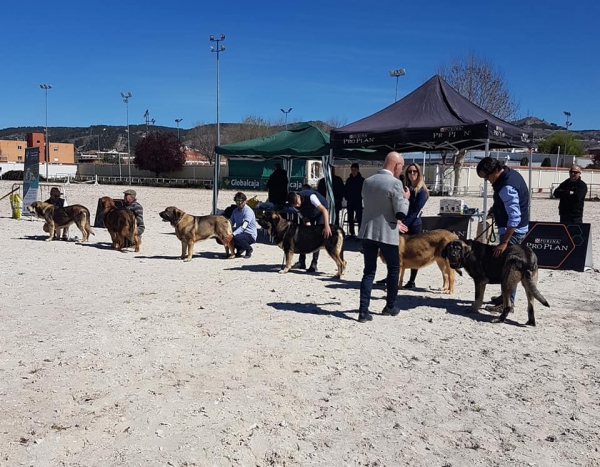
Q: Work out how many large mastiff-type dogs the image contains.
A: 6